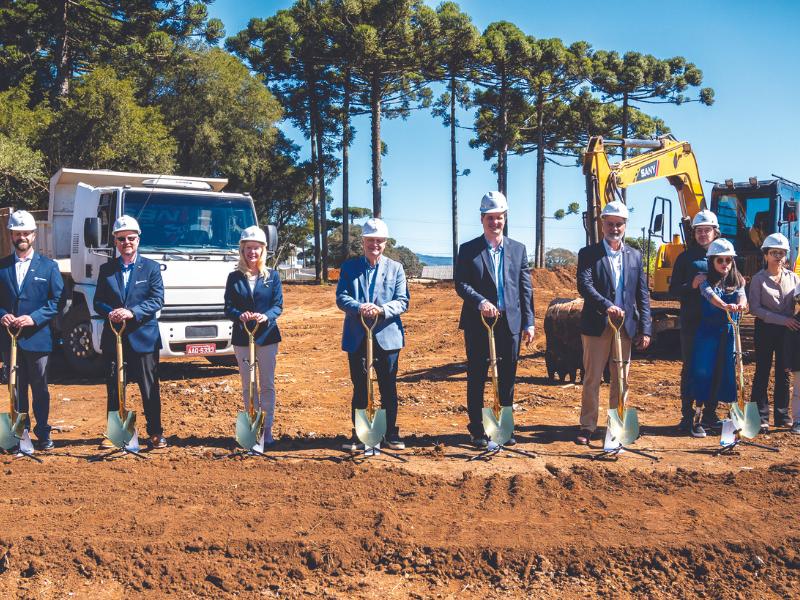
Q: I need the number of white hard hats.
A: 9